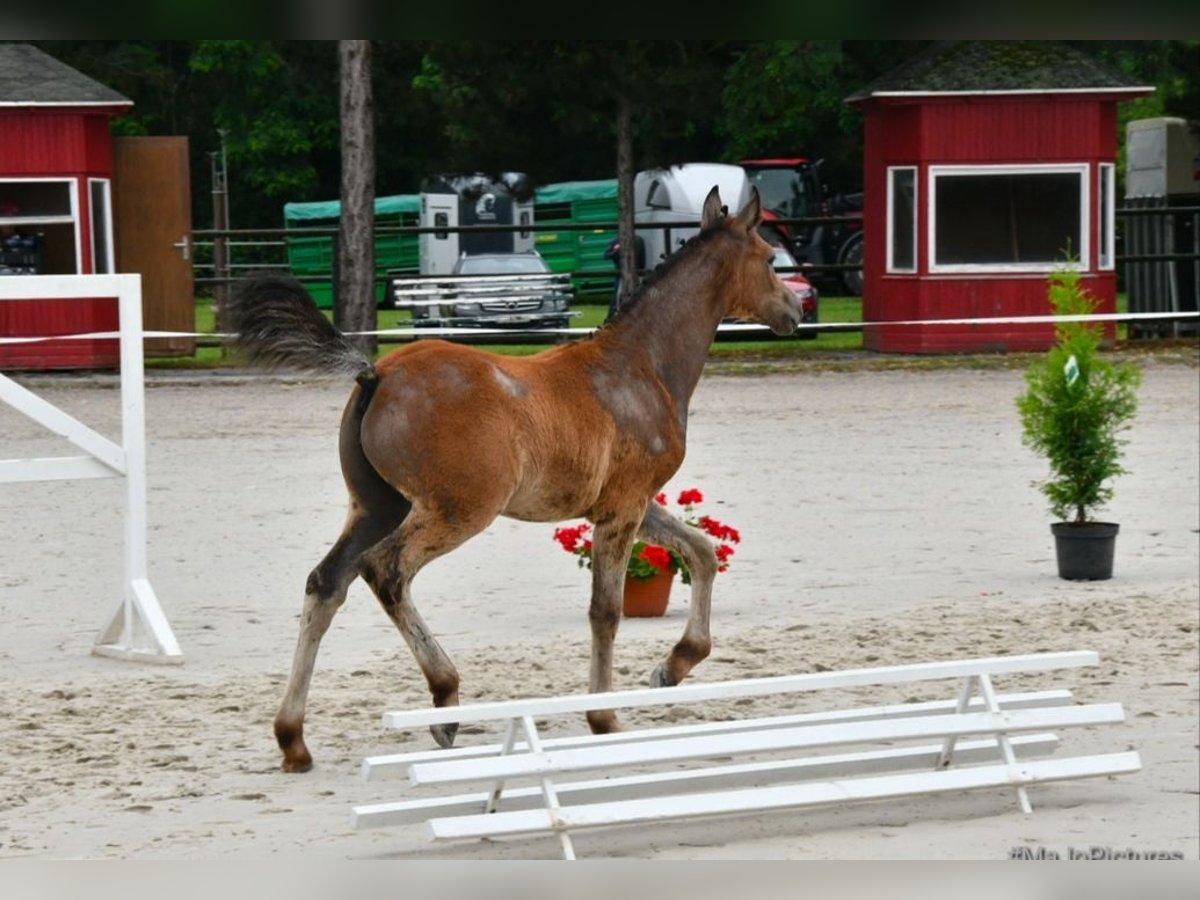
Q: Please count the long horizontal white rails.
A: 5